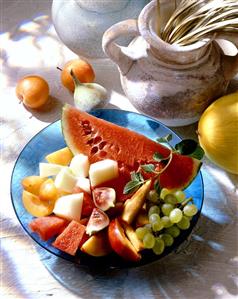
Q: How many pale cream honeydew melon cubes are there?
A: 6